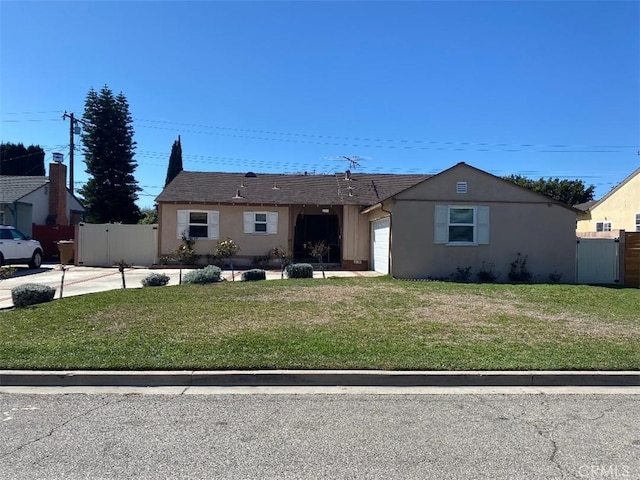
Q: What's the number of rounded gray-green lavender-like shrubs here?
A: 5